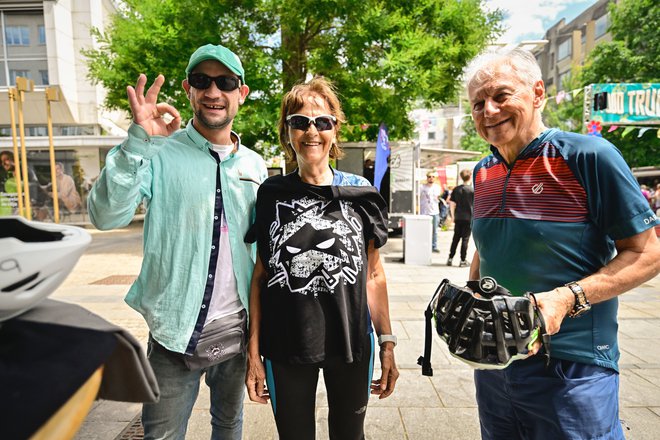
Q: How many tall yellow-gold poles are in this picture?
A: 3